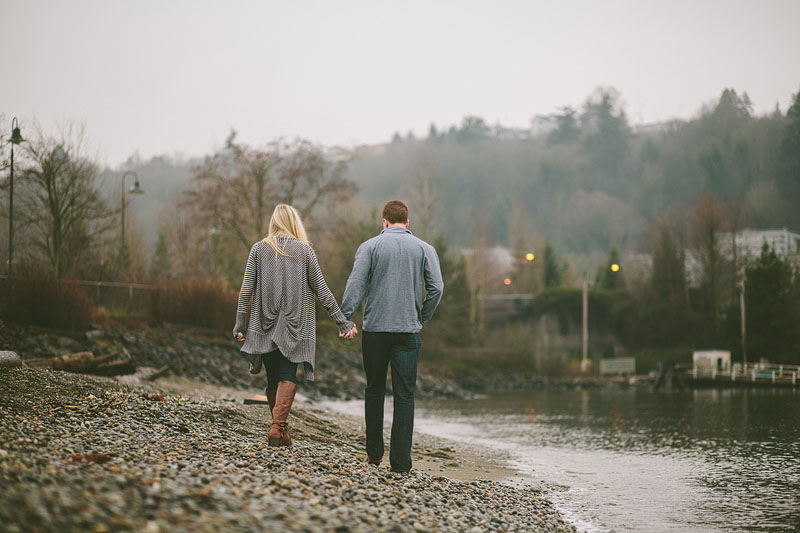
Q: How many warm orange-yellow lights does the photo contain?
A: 3